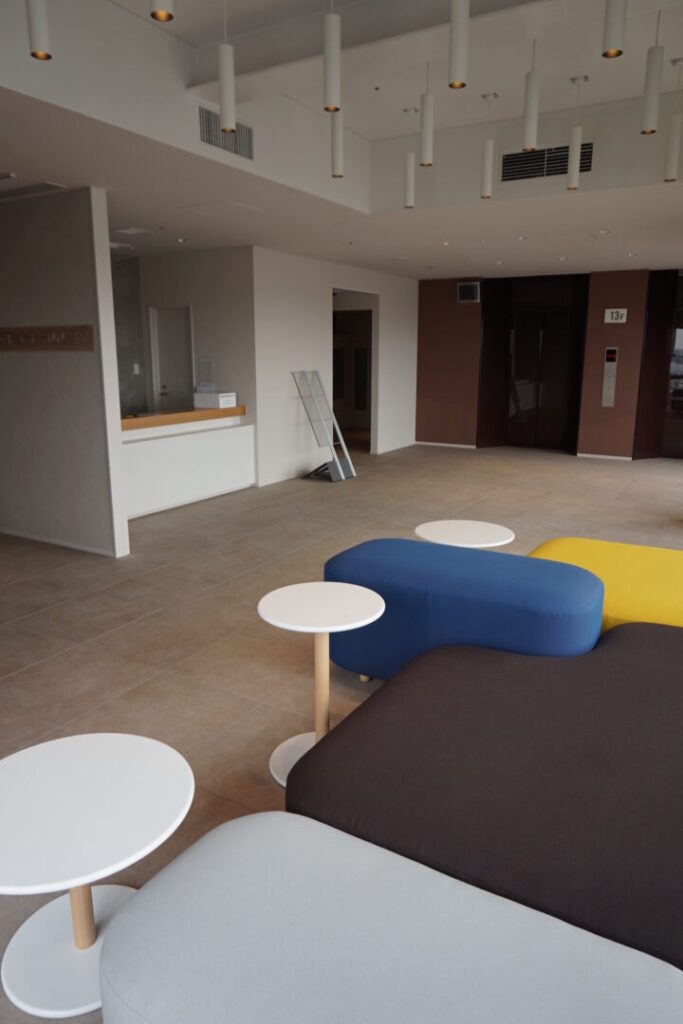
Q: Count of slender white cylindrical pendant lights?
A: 14